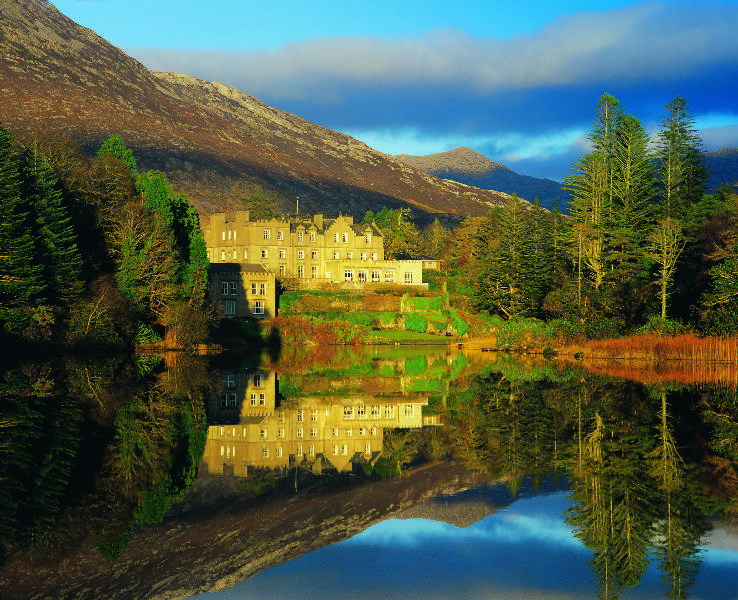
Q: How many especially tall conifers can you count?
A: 3